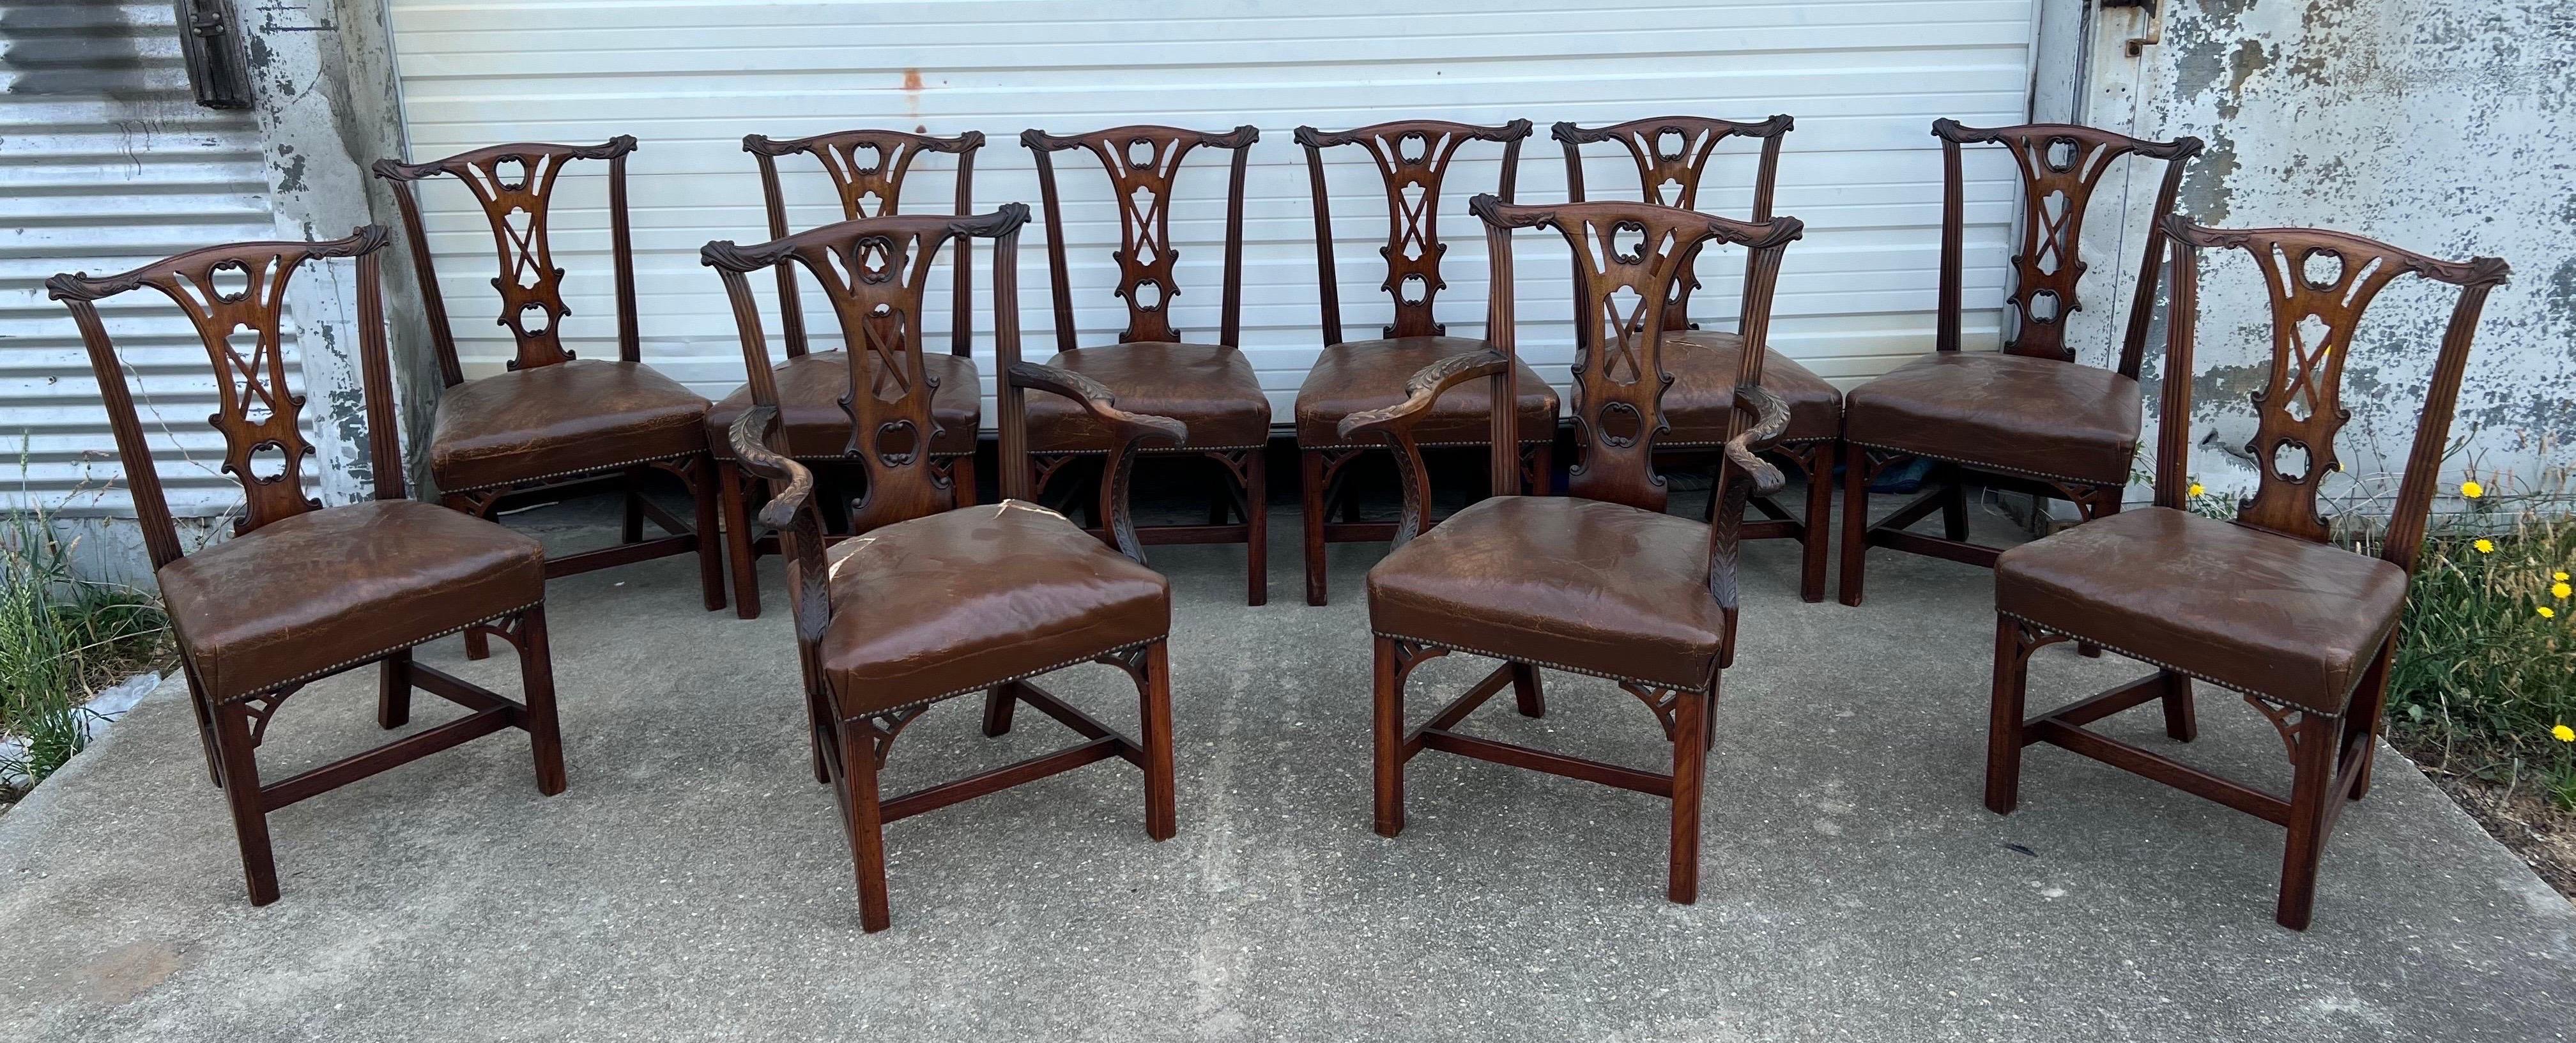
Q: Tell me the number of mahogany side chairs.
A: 8